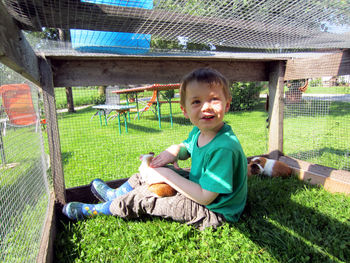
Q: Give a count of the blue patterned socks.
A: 2